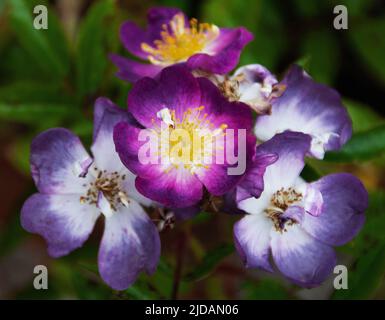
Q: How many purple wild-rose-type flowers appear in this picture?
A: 5